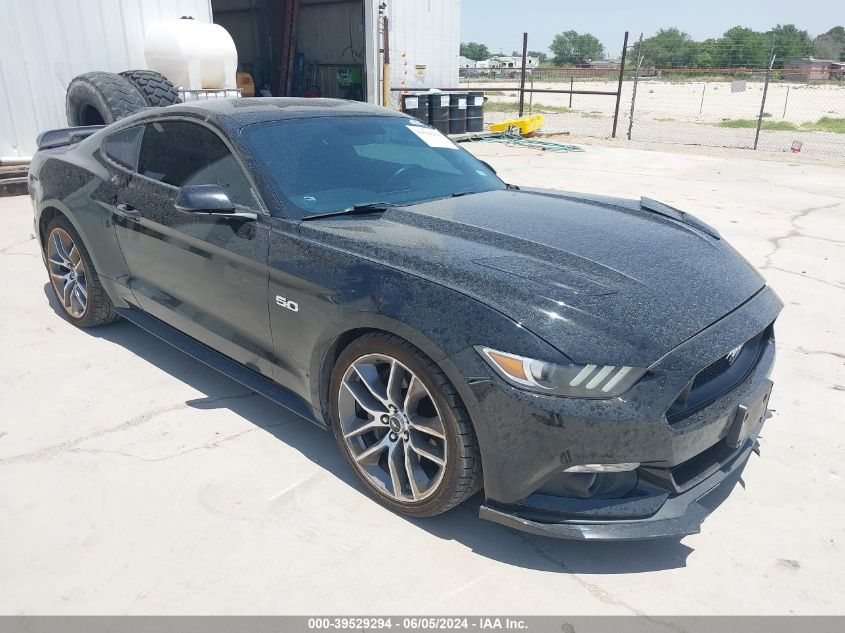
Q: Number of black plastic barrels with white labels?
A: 4